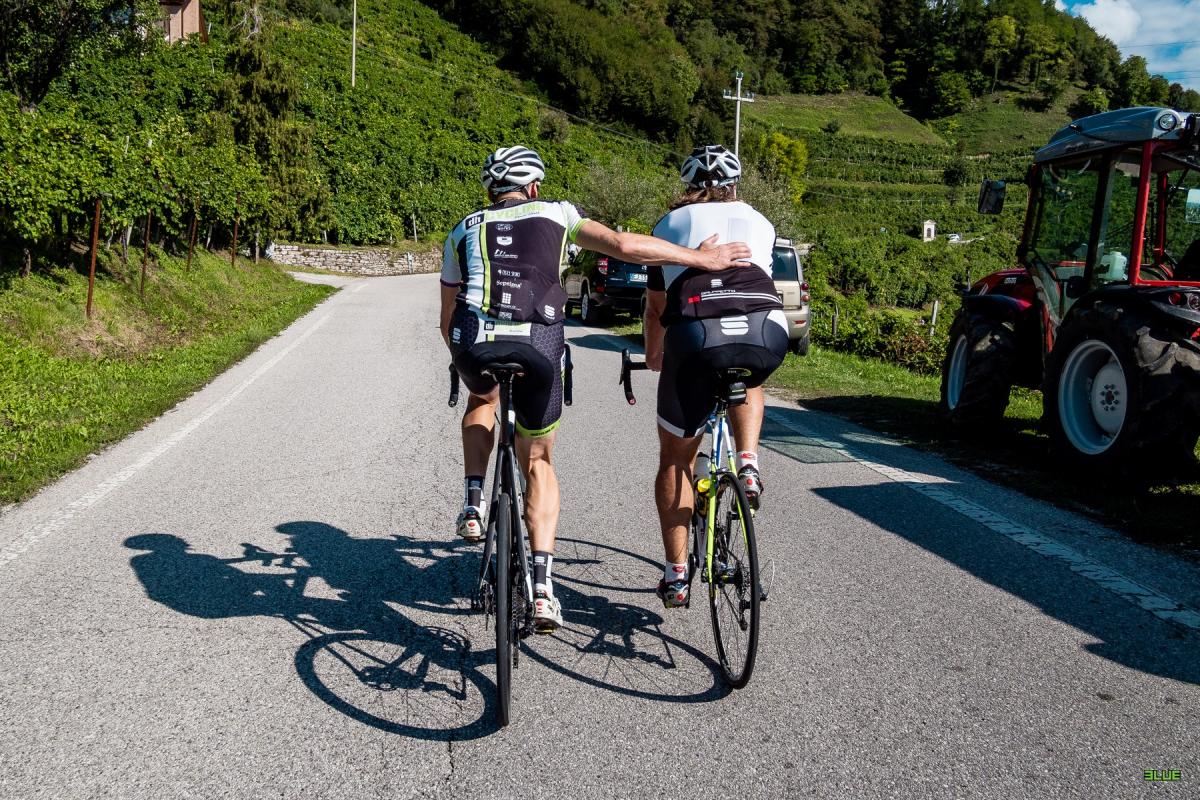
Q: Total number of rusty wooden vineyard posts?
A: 4